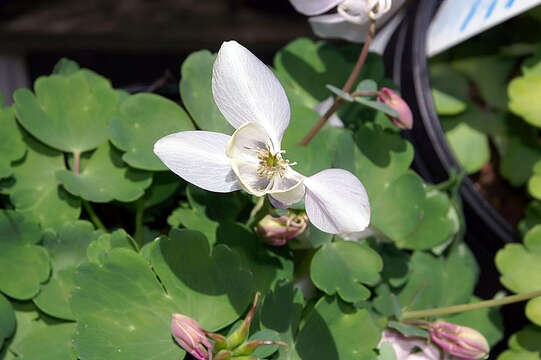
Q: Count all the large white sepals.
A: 3